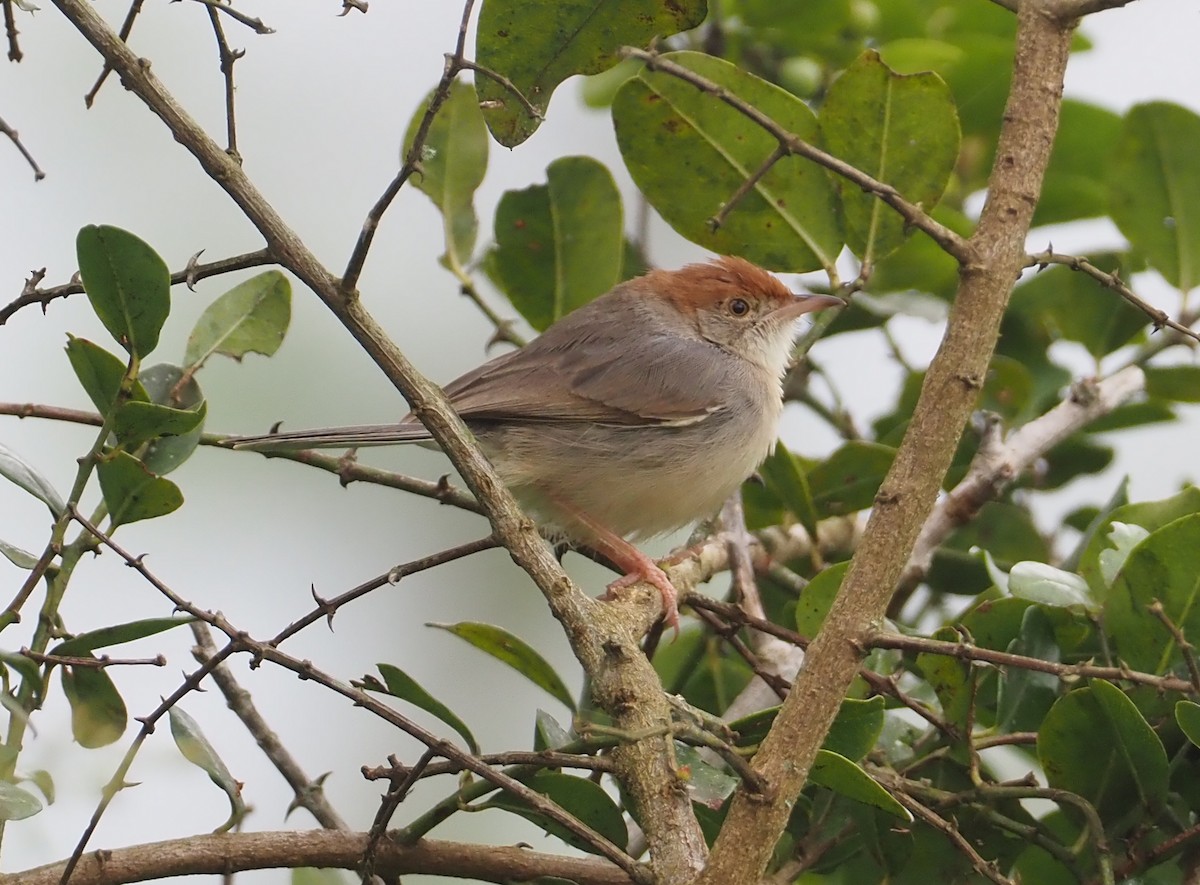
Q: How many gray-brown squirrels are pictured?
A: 0